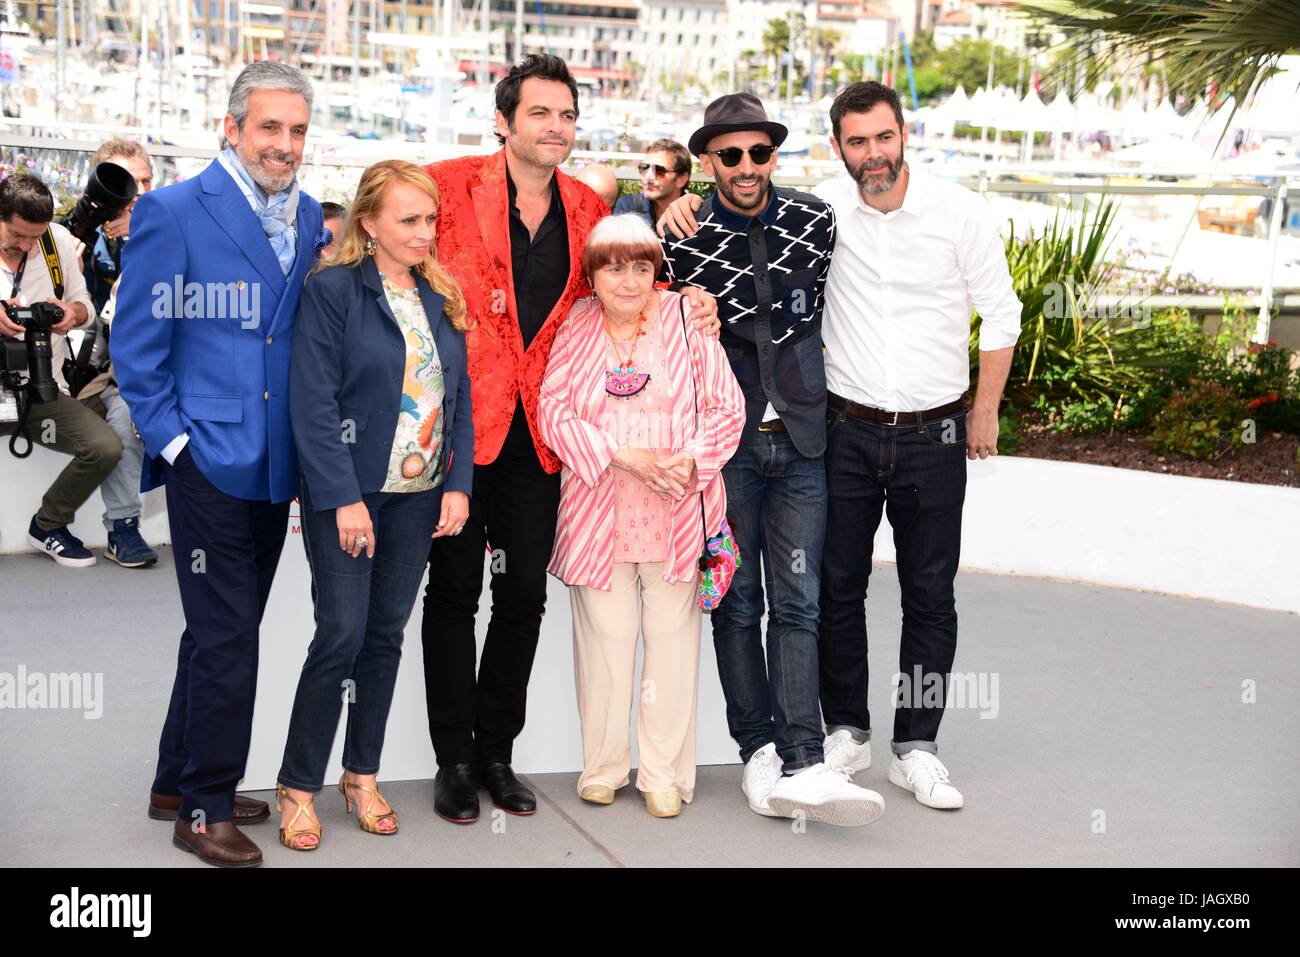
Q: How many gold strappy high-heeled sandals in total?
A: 2